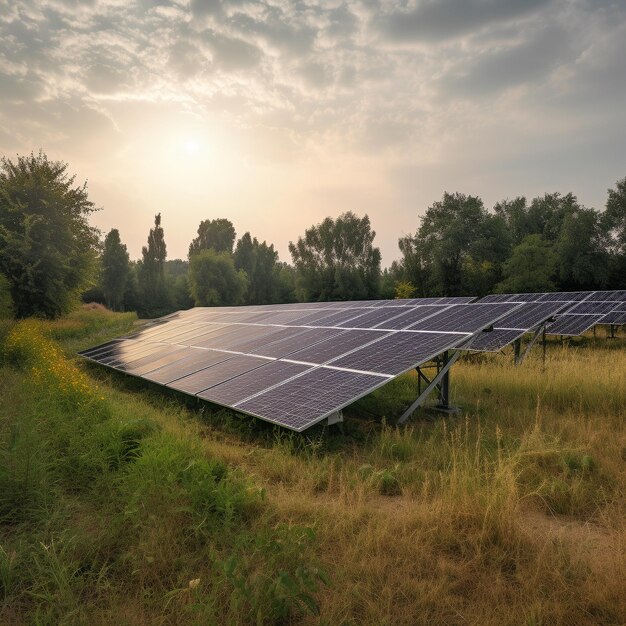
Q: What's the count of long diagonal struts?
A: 2